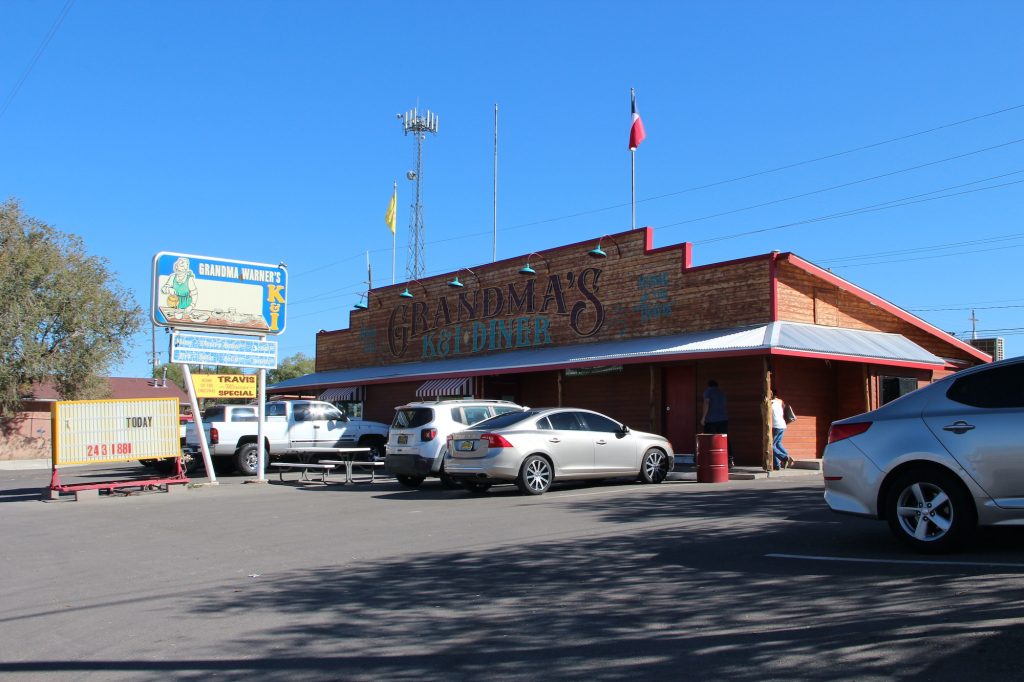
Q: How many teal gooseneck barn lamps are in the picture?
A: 5